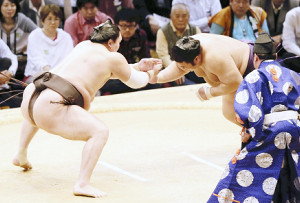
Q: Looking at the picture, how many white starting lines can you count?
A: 2